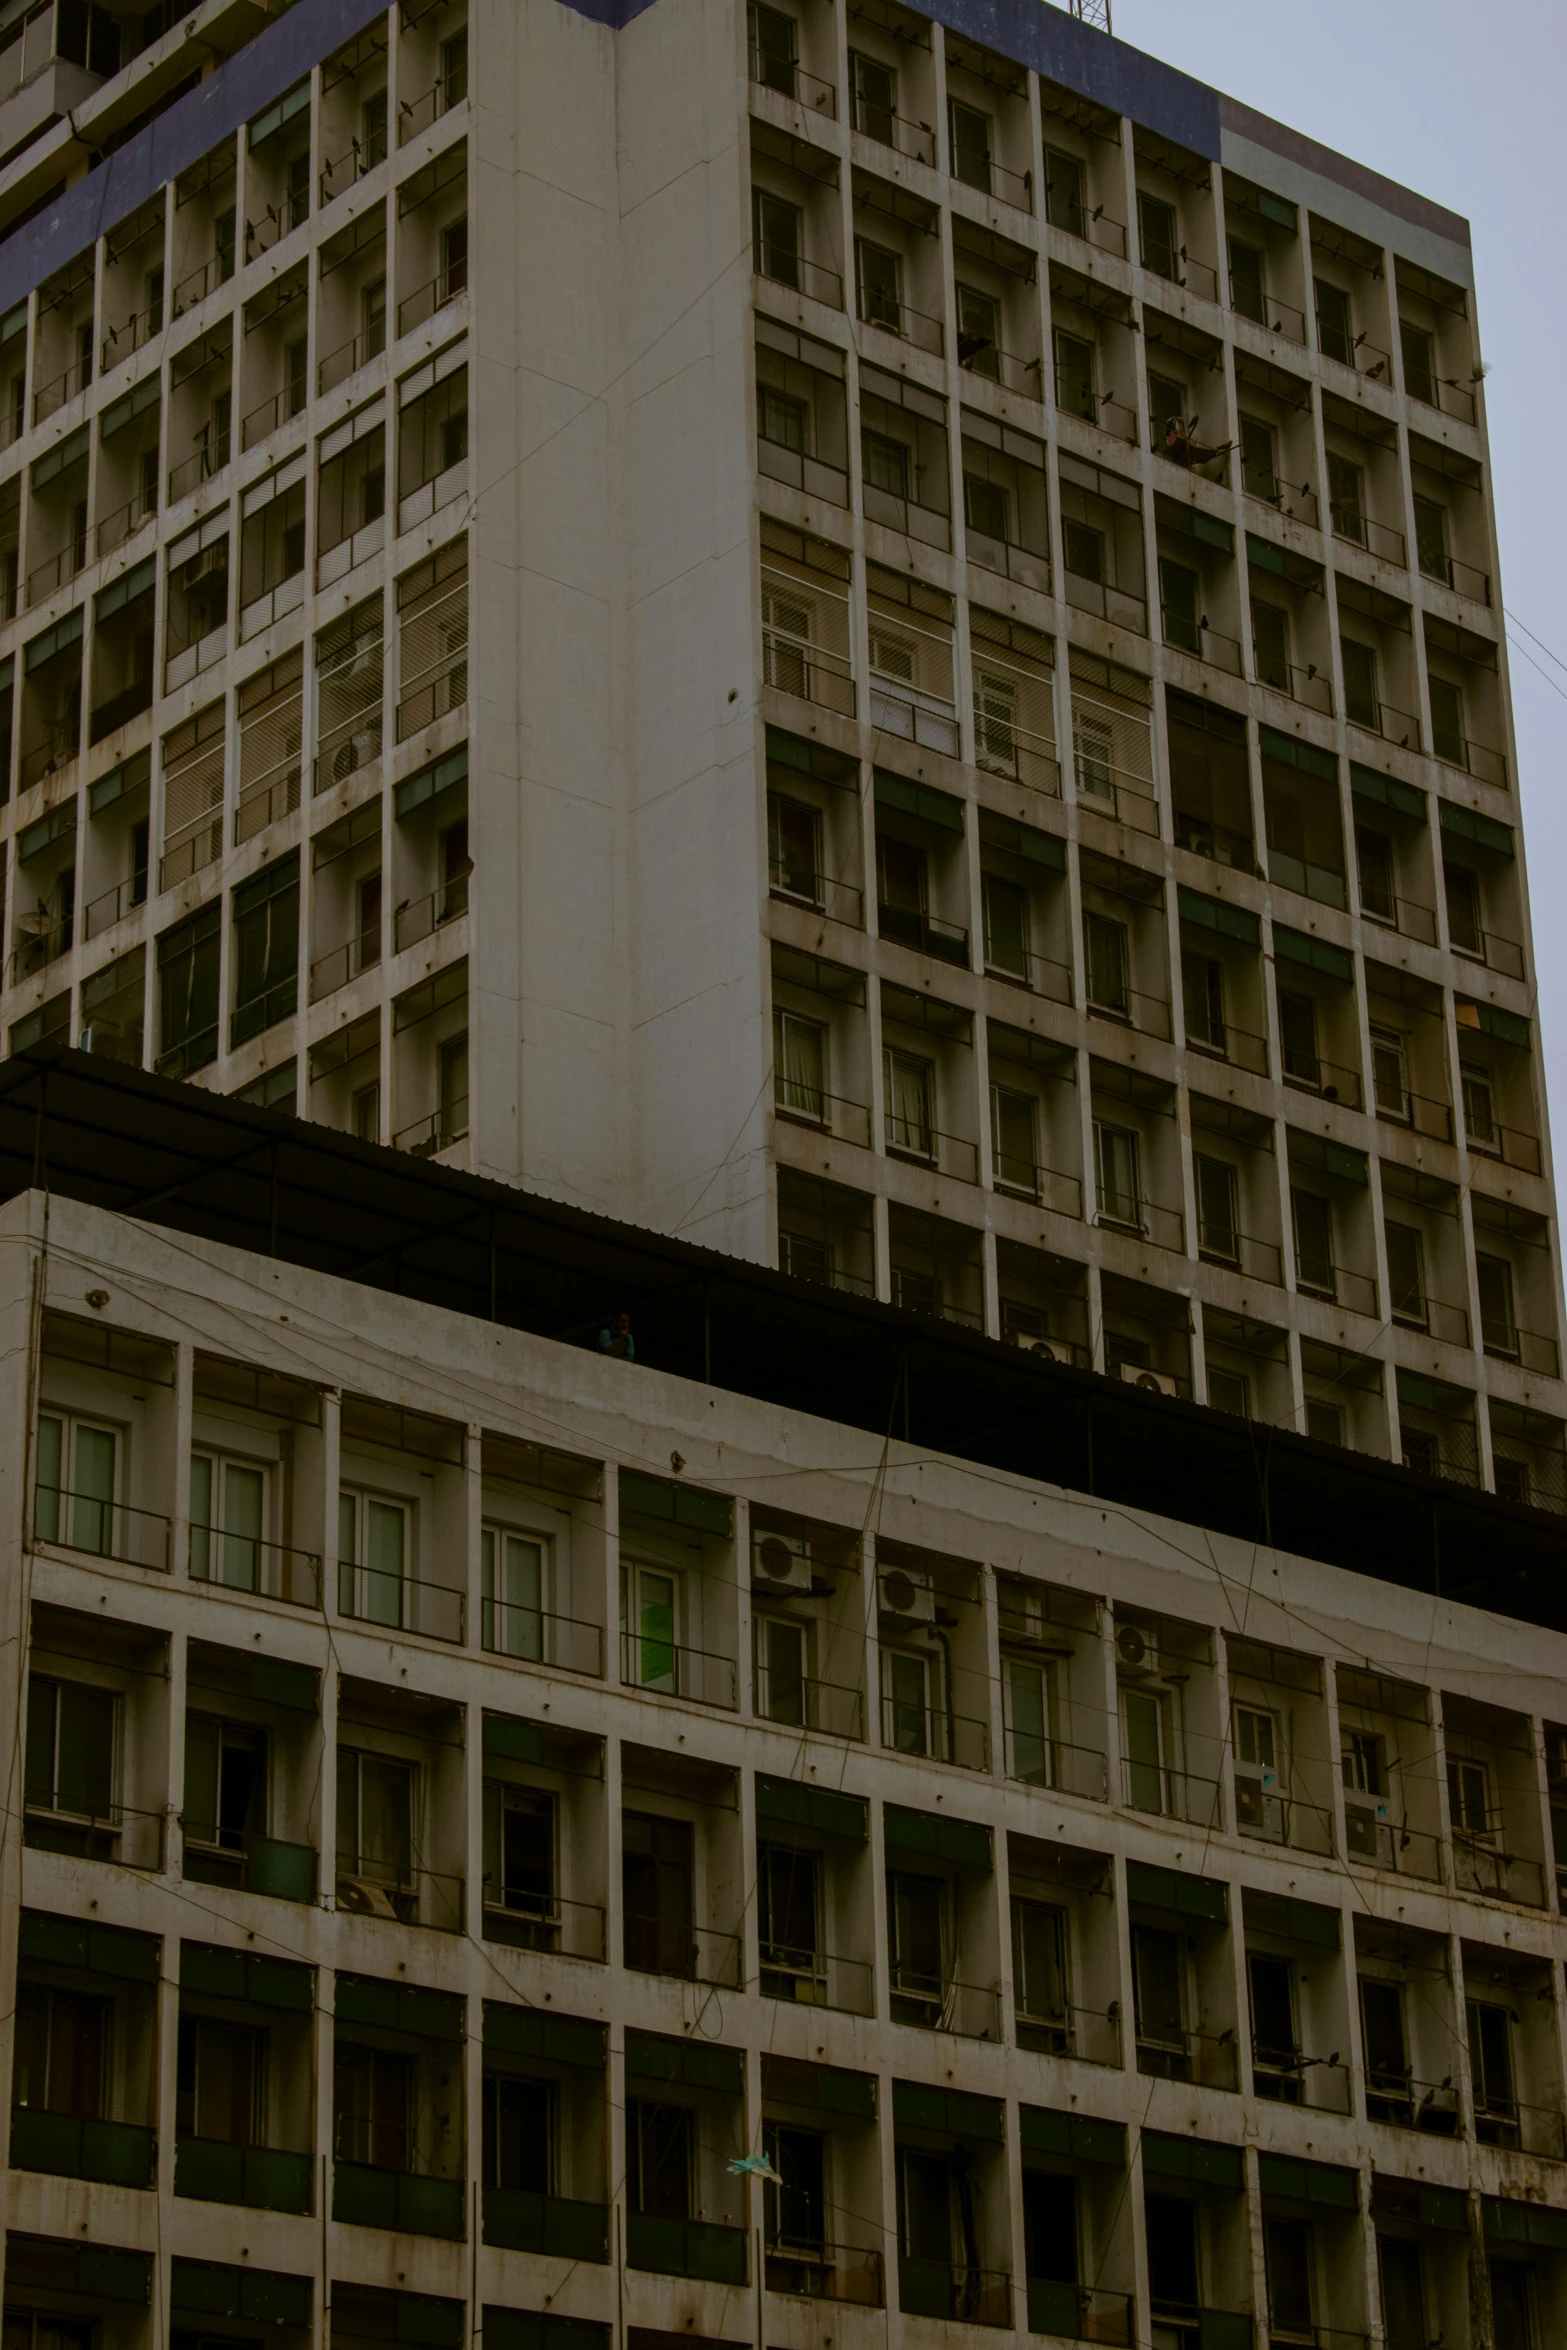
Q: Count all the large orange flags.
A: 0